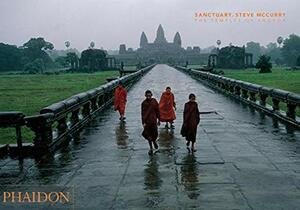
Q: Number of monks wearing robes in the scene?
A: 4